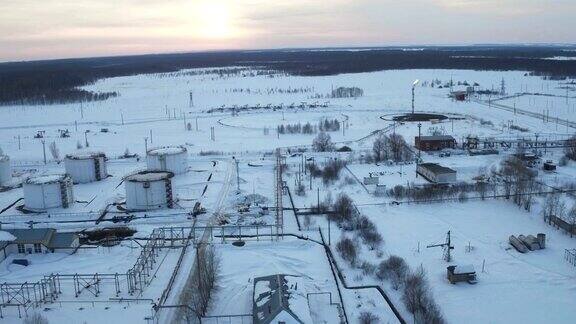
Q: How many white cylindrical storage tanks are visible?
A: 5